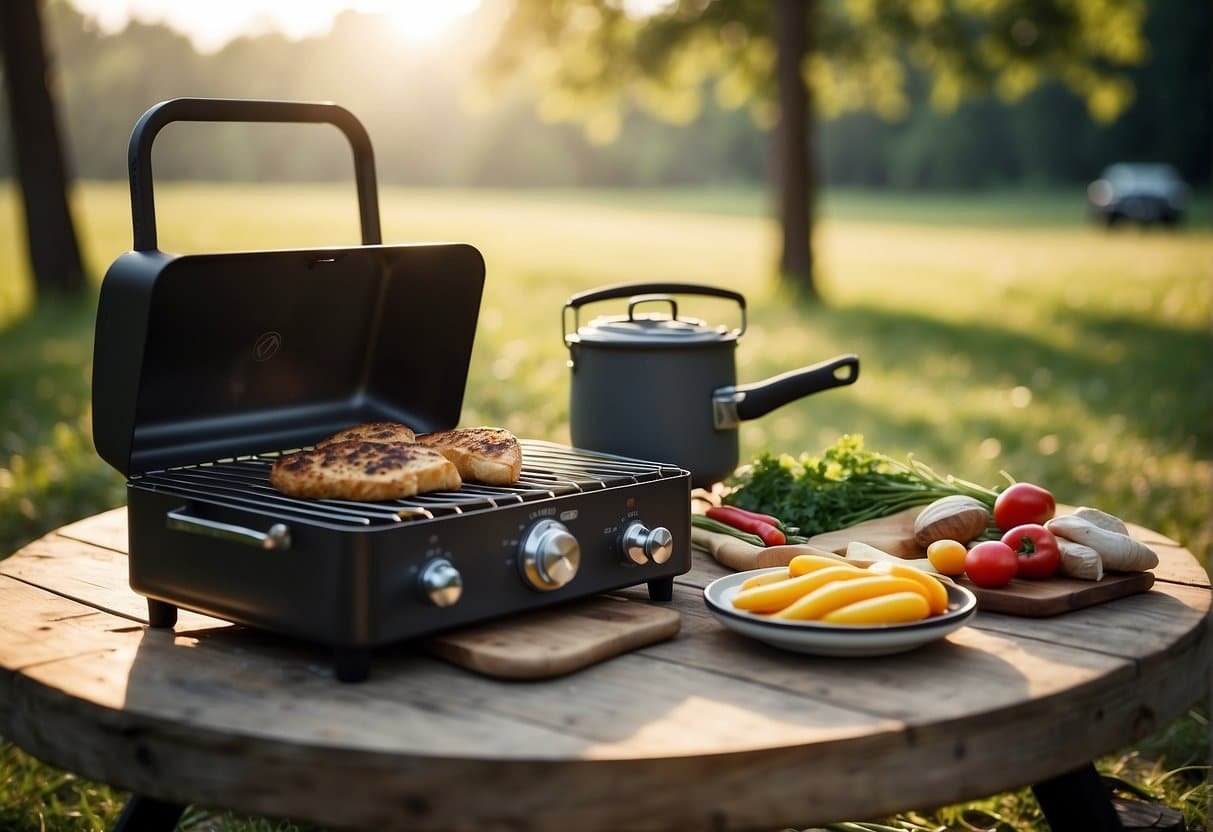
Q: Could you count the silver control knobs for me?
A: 3